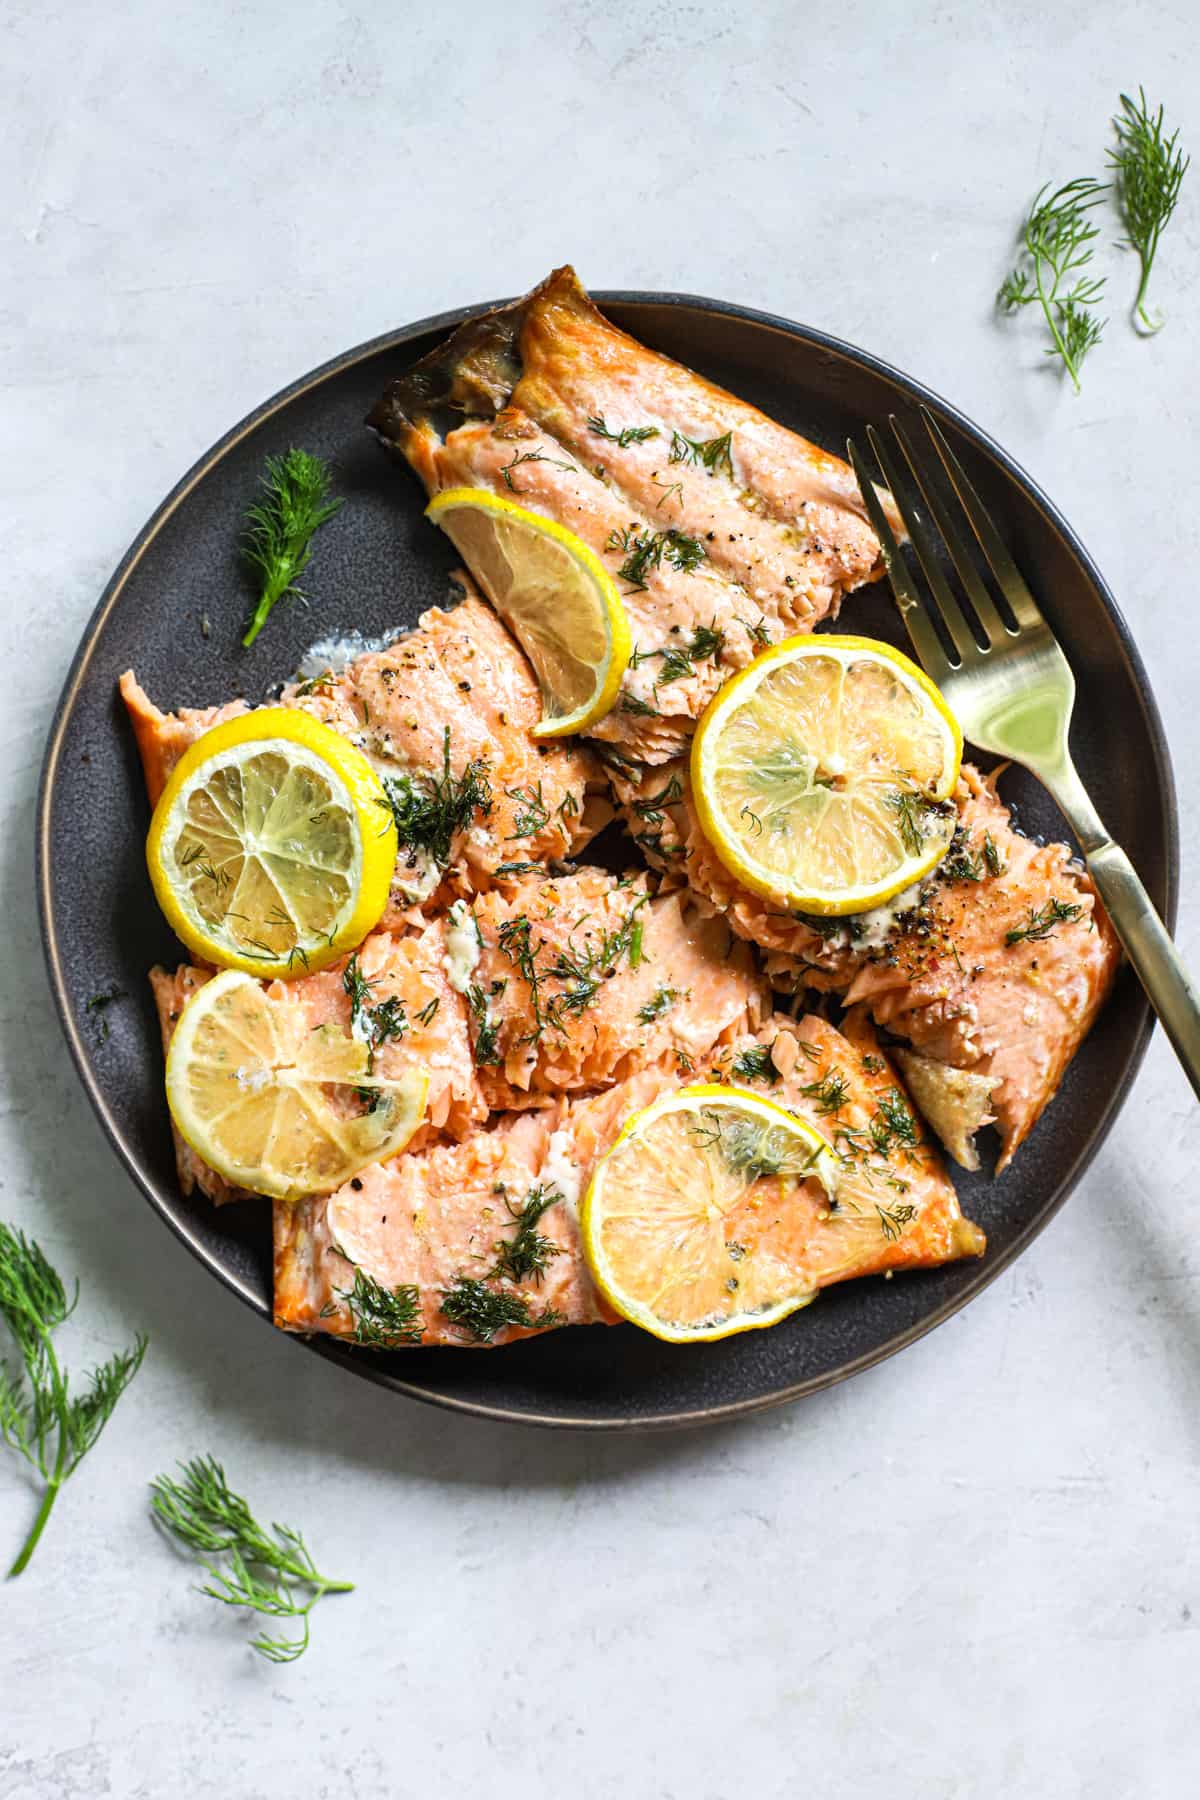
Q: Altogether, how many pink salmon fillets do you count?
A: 5